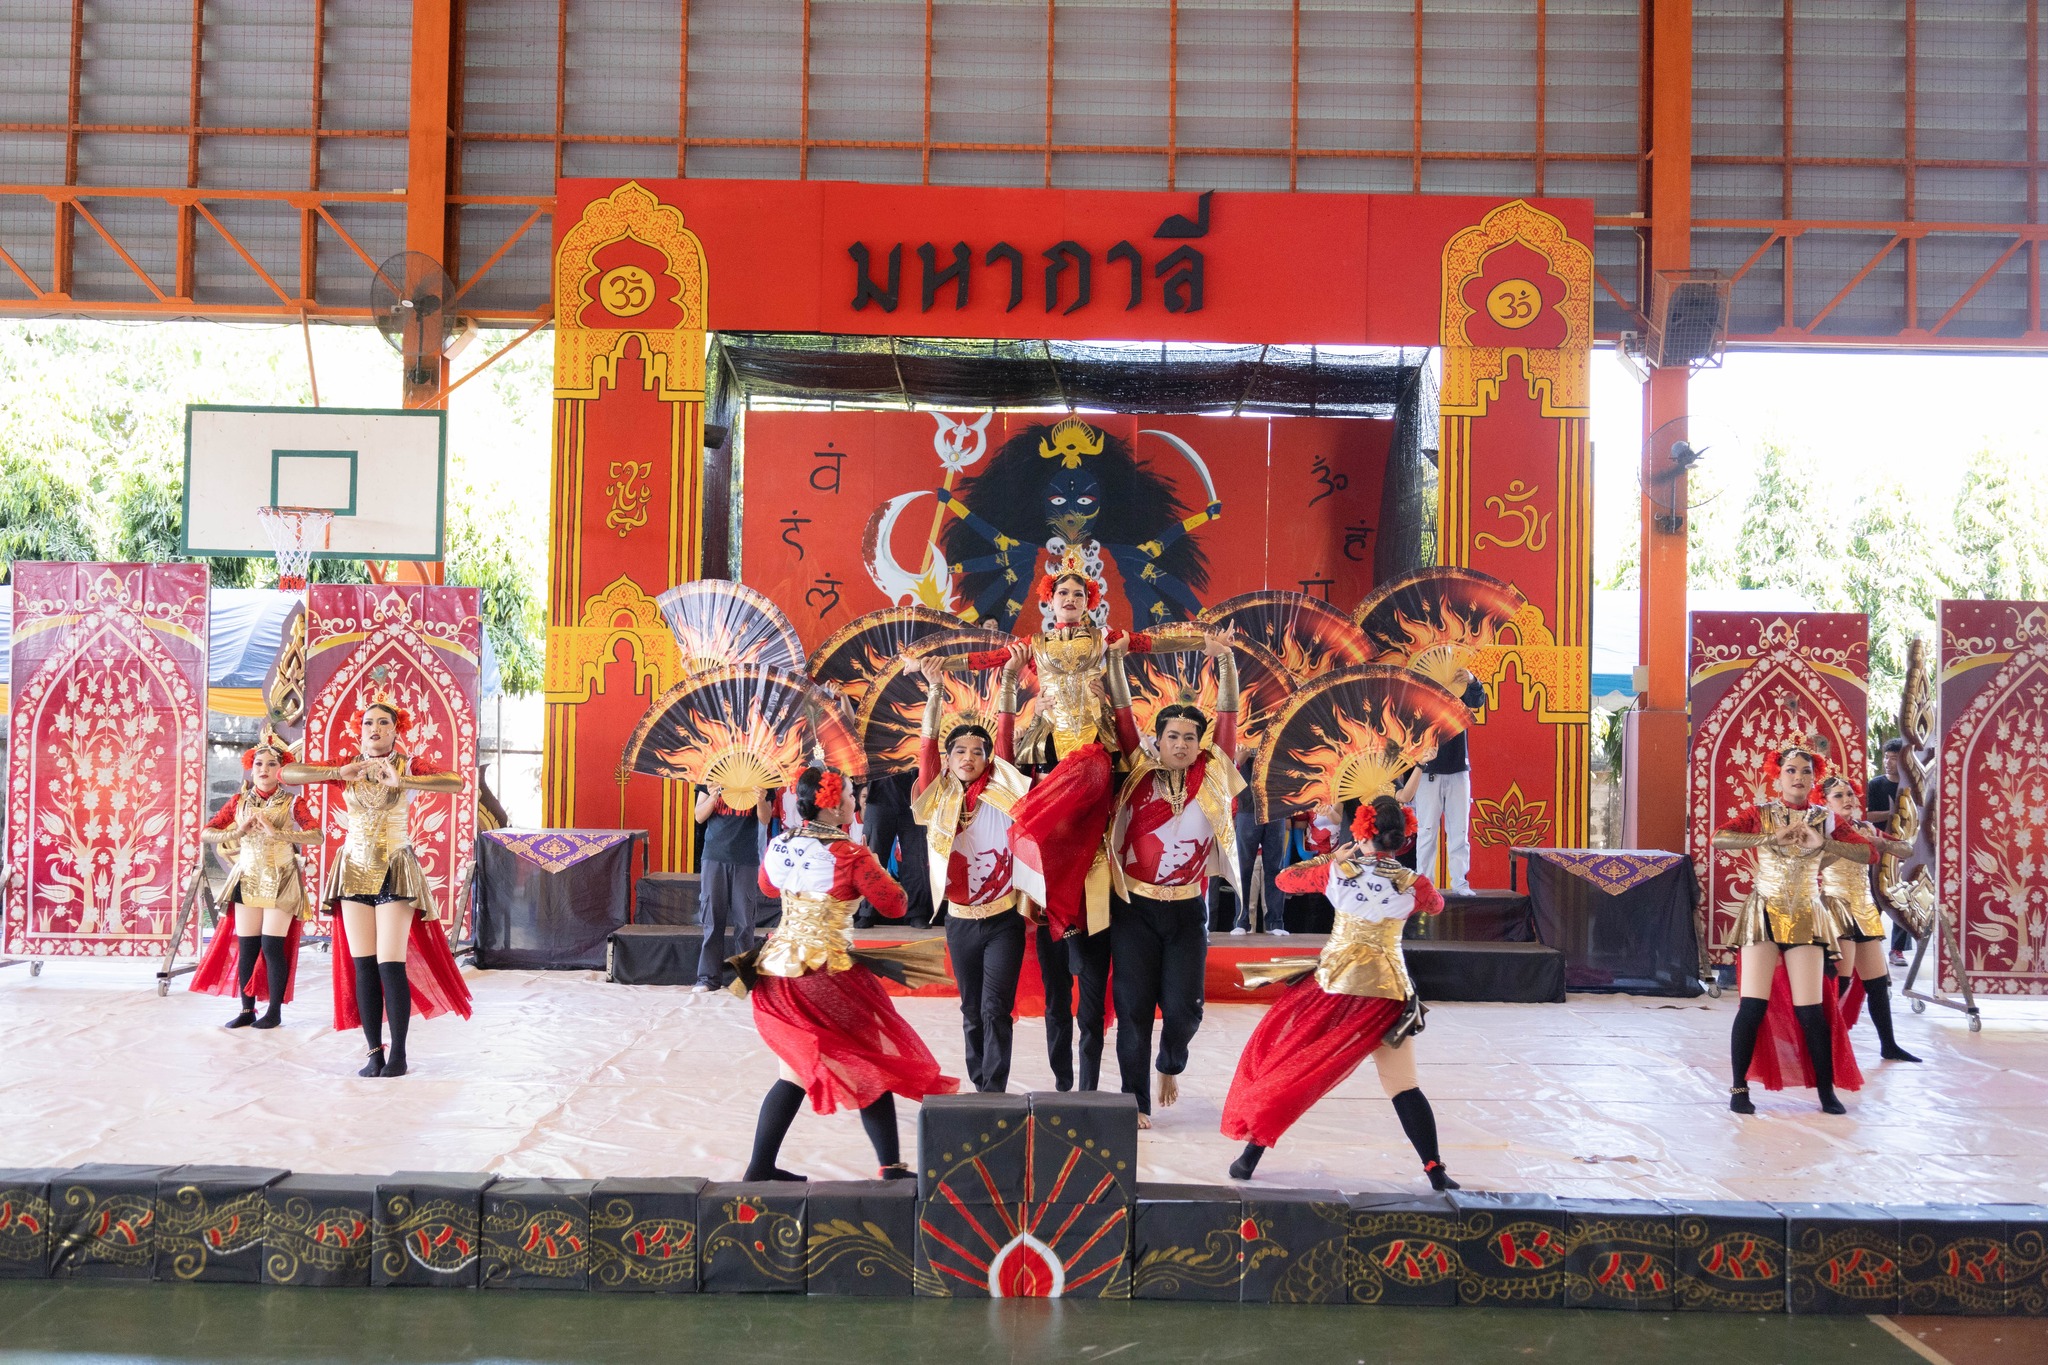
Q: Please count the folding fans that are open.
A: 8